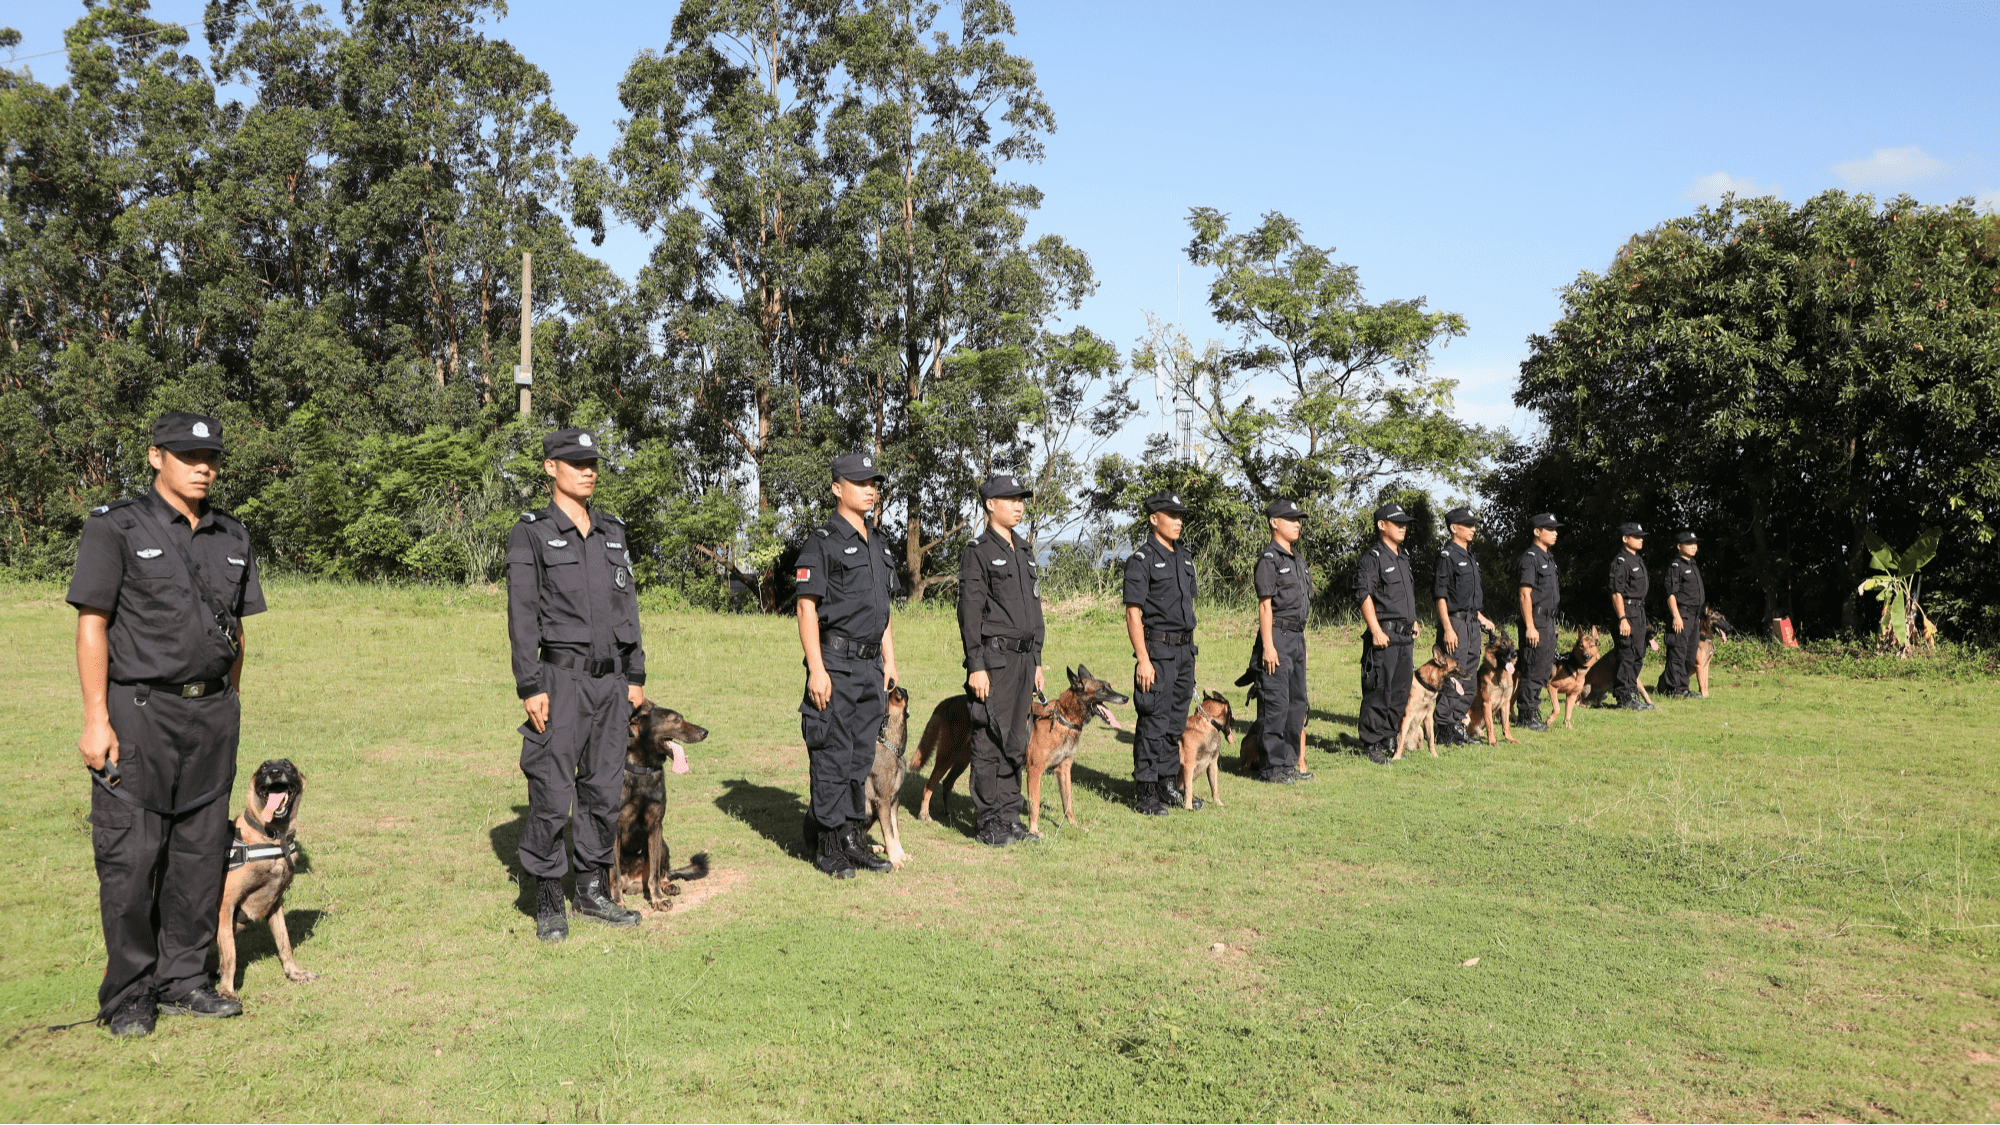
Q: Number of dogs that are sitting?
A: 9